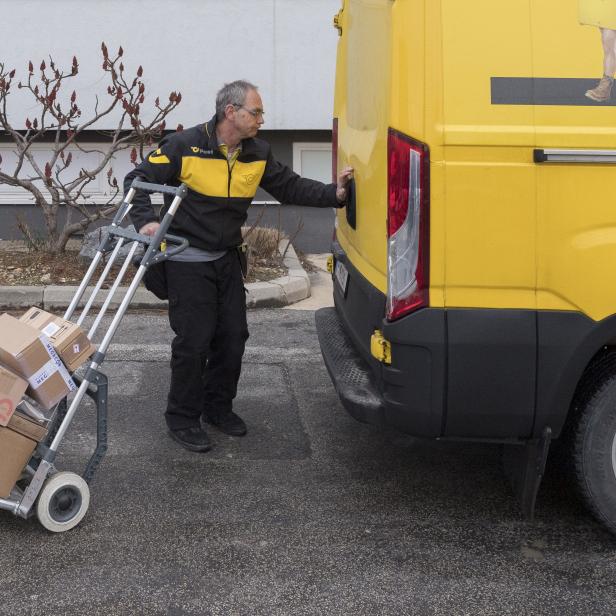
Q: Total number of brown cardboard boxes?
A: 5